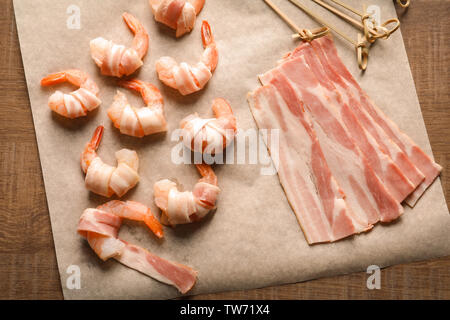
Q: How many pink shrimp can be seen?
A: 9